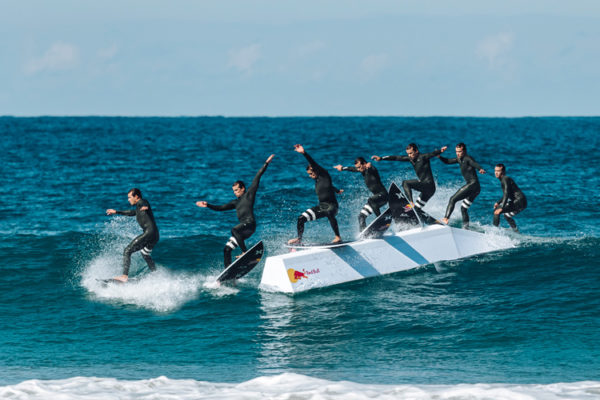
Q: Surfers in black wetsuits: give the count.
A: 7